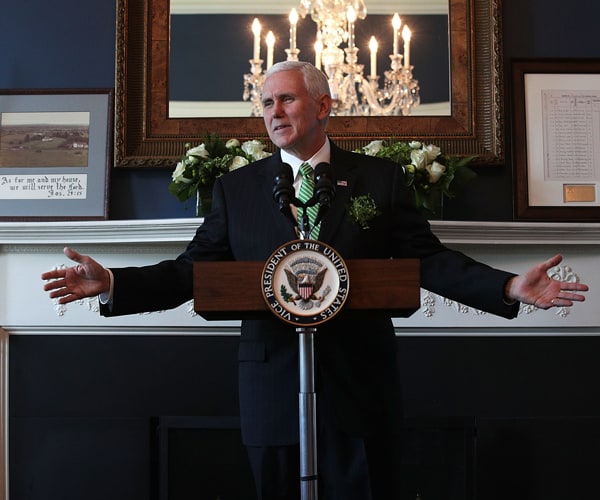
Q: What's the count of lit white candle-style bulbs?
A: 8